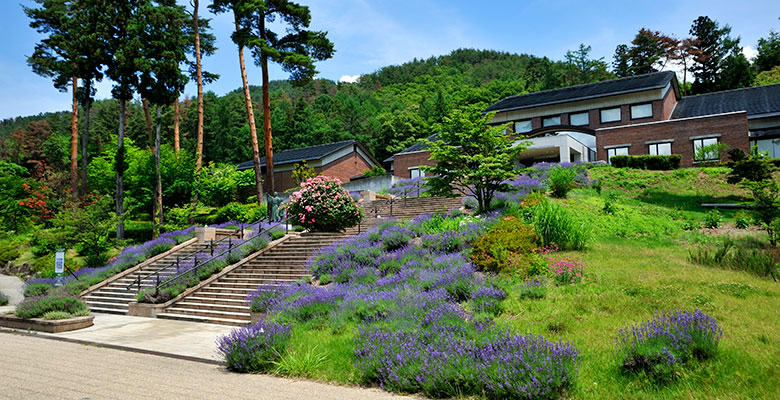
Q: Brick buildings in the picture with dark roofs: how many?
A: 2